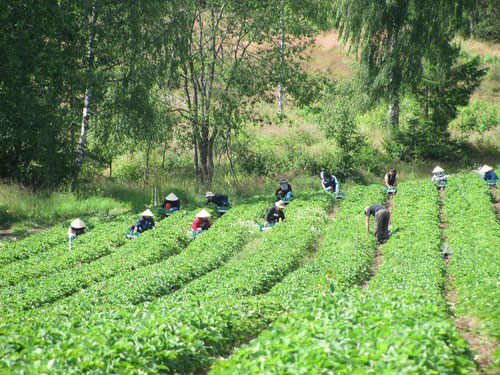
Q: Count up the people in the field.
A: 12